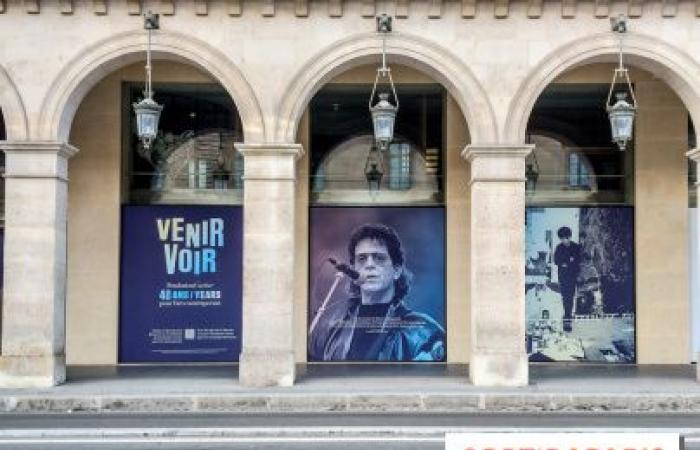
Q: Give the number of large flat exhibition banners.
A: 3